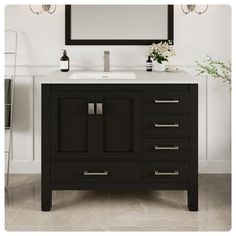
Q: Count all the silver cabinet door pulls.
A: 2